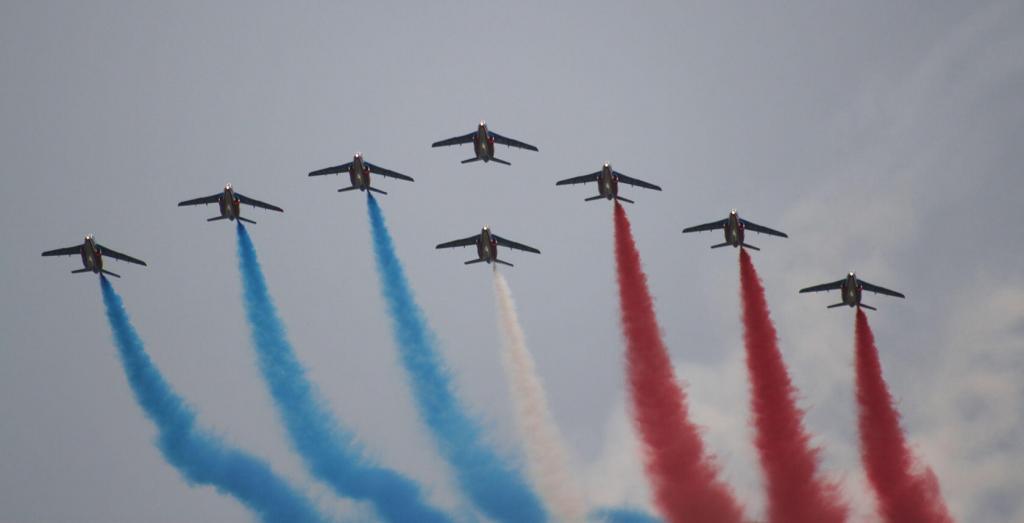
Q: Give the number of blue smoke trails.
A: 3